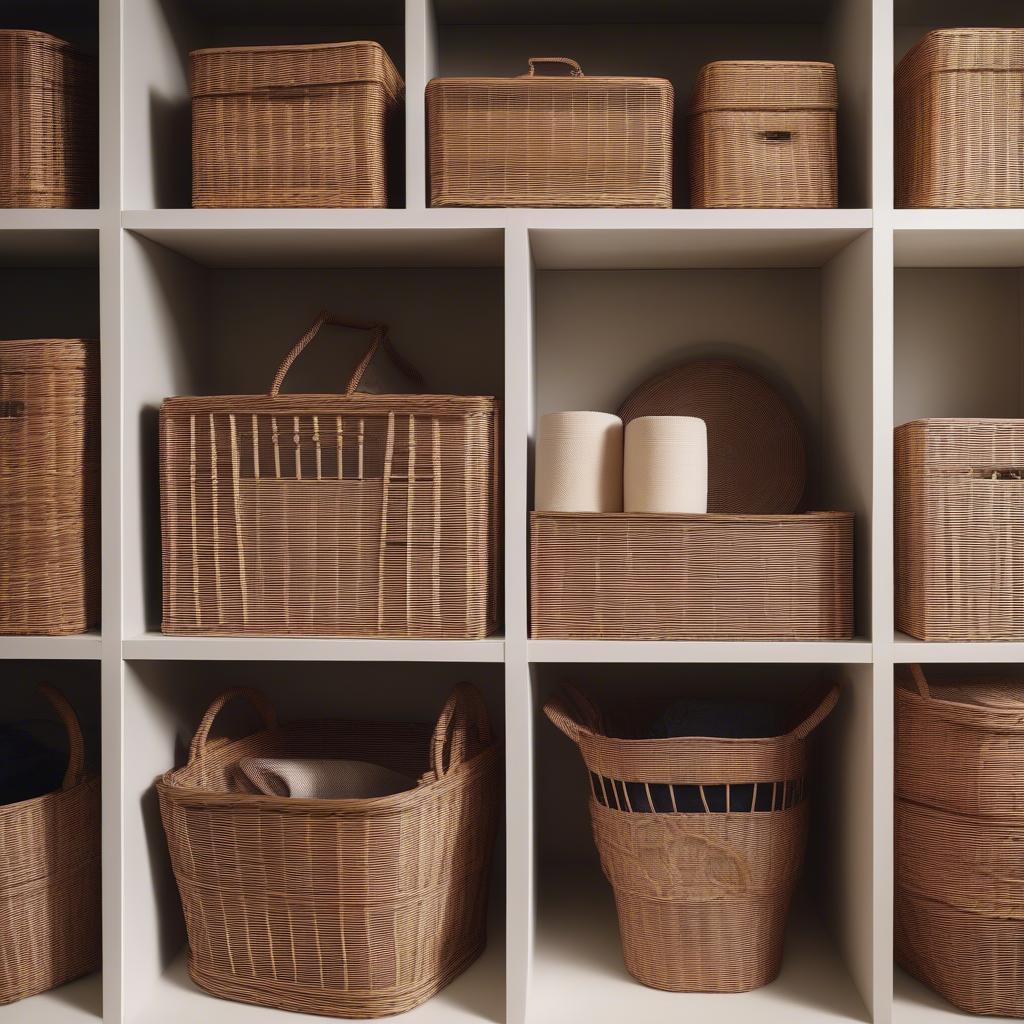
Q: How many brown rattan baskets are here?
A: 13